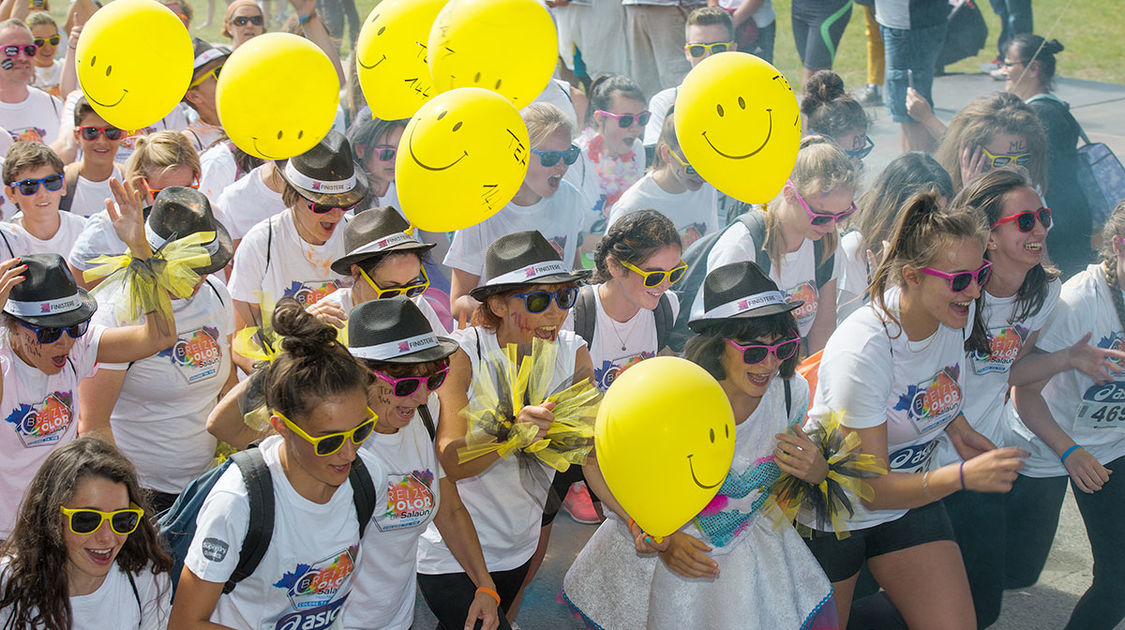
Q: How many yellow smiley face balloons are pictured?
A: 7